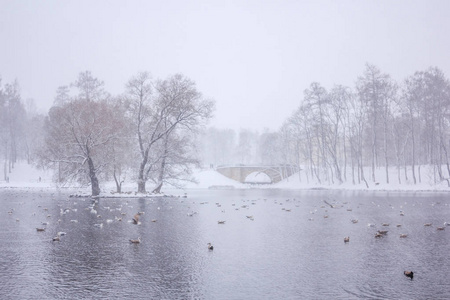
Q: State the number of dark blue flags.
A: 0